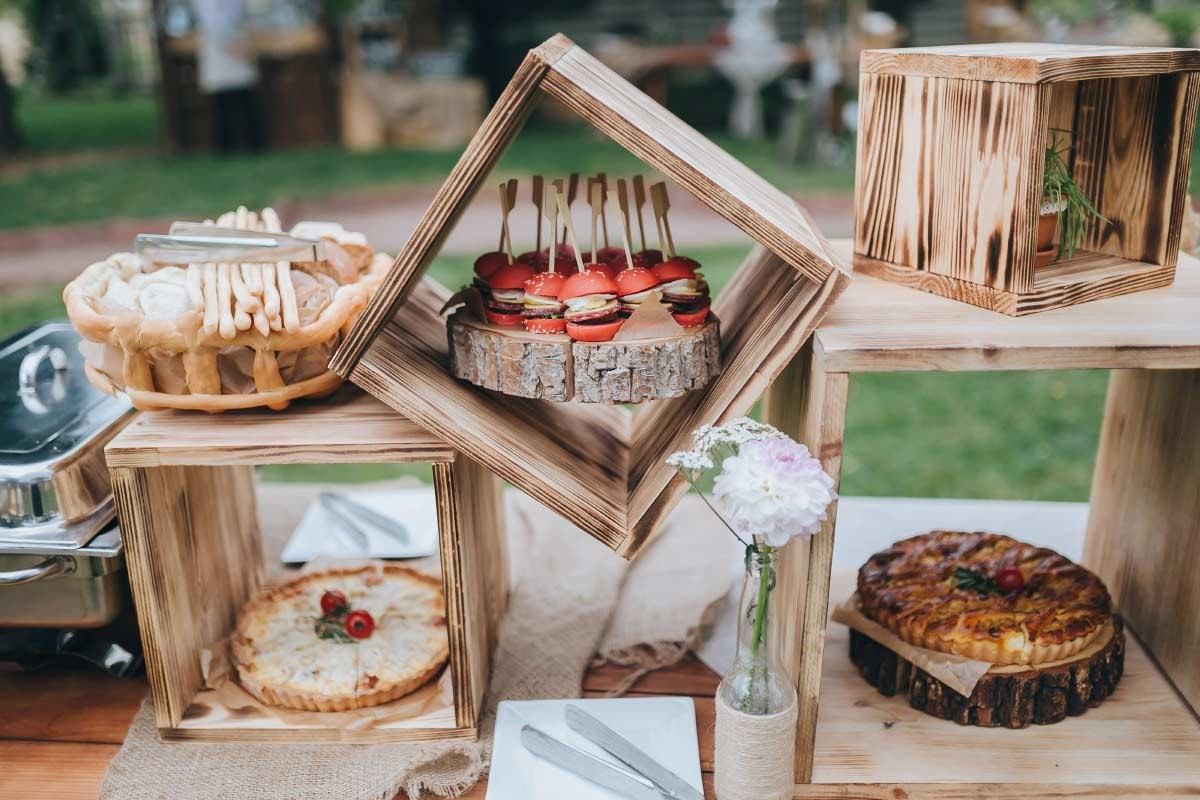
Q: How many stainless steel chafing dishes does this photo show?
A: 1